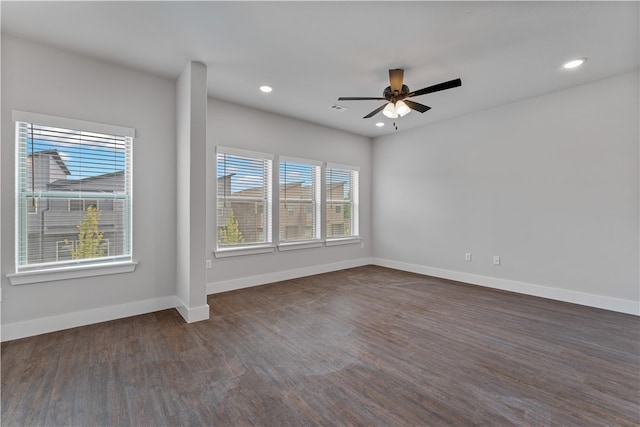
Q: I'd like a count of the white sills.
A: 4